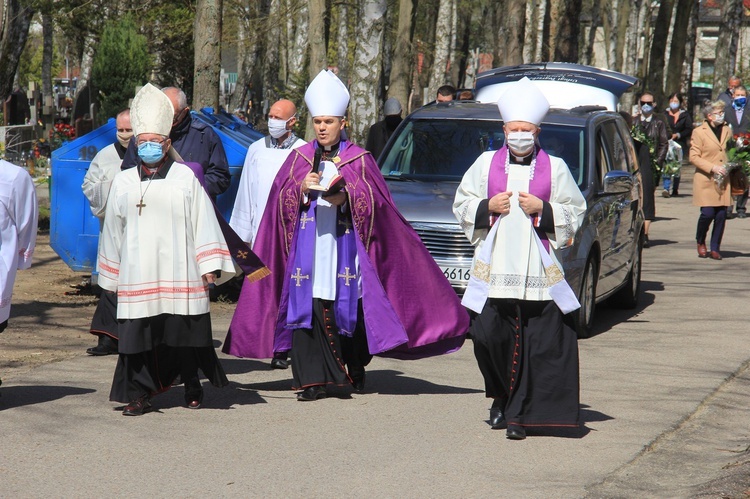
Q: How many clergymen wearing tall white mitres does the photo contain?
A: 3